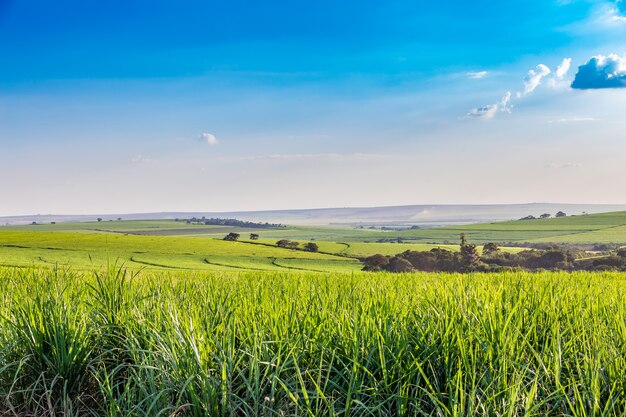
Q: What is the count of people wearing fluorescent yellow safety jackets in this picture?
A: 0